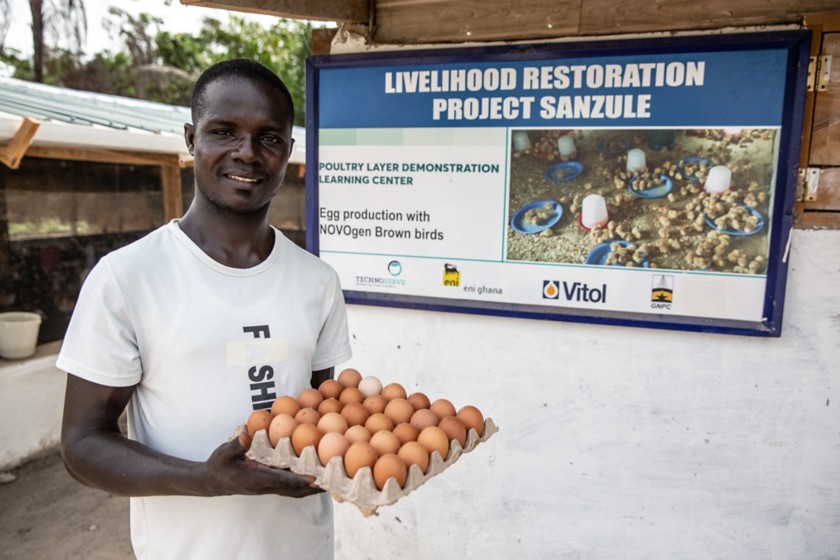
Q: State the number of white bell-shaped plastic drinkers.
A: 5